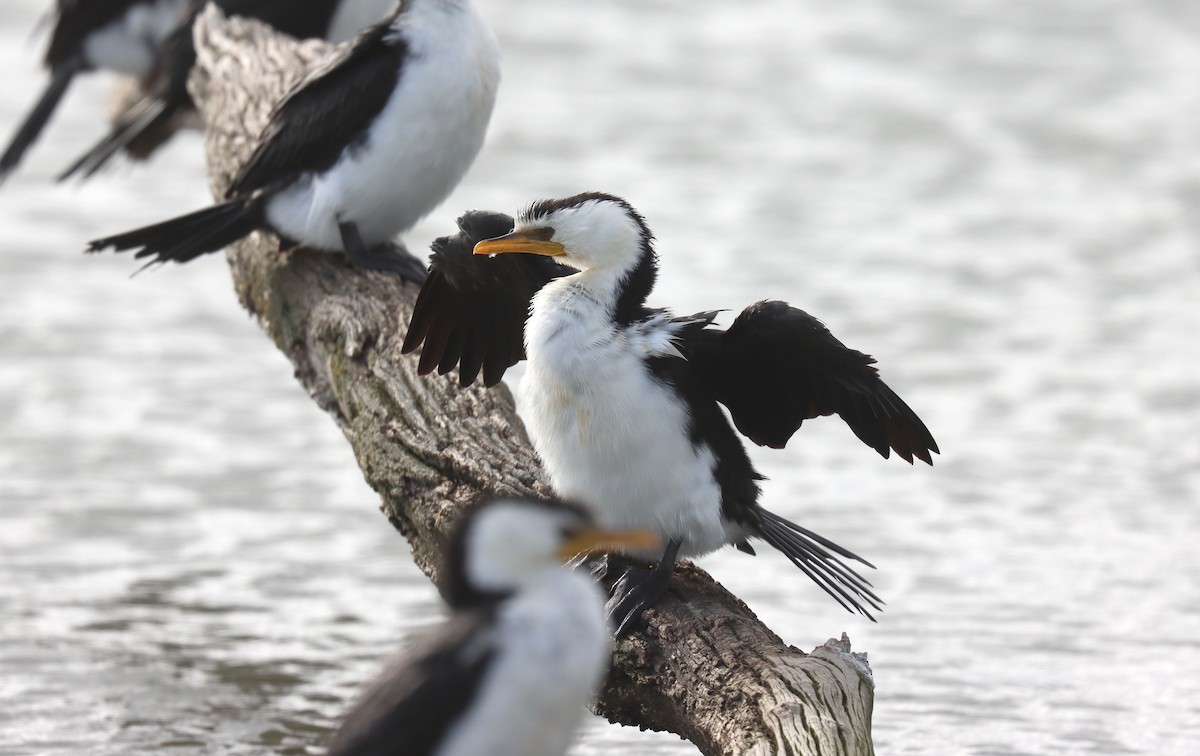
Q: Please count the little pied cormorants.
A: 5